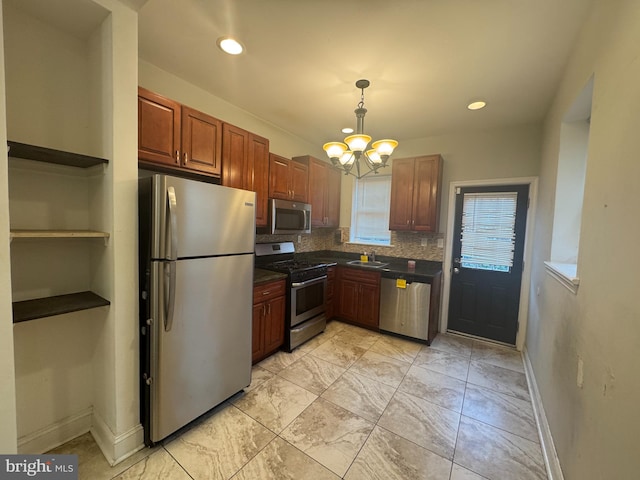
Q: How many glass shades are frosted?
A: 5